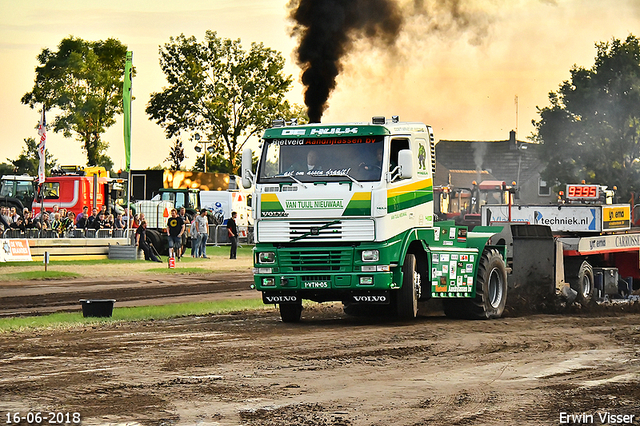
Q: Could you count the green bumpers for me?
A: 1